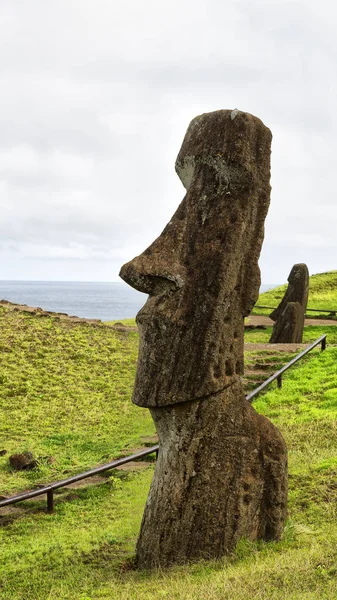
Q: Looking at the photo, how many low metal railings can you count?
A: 2